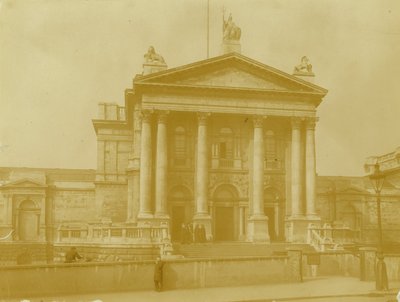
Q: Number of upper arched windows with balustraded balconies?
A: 3